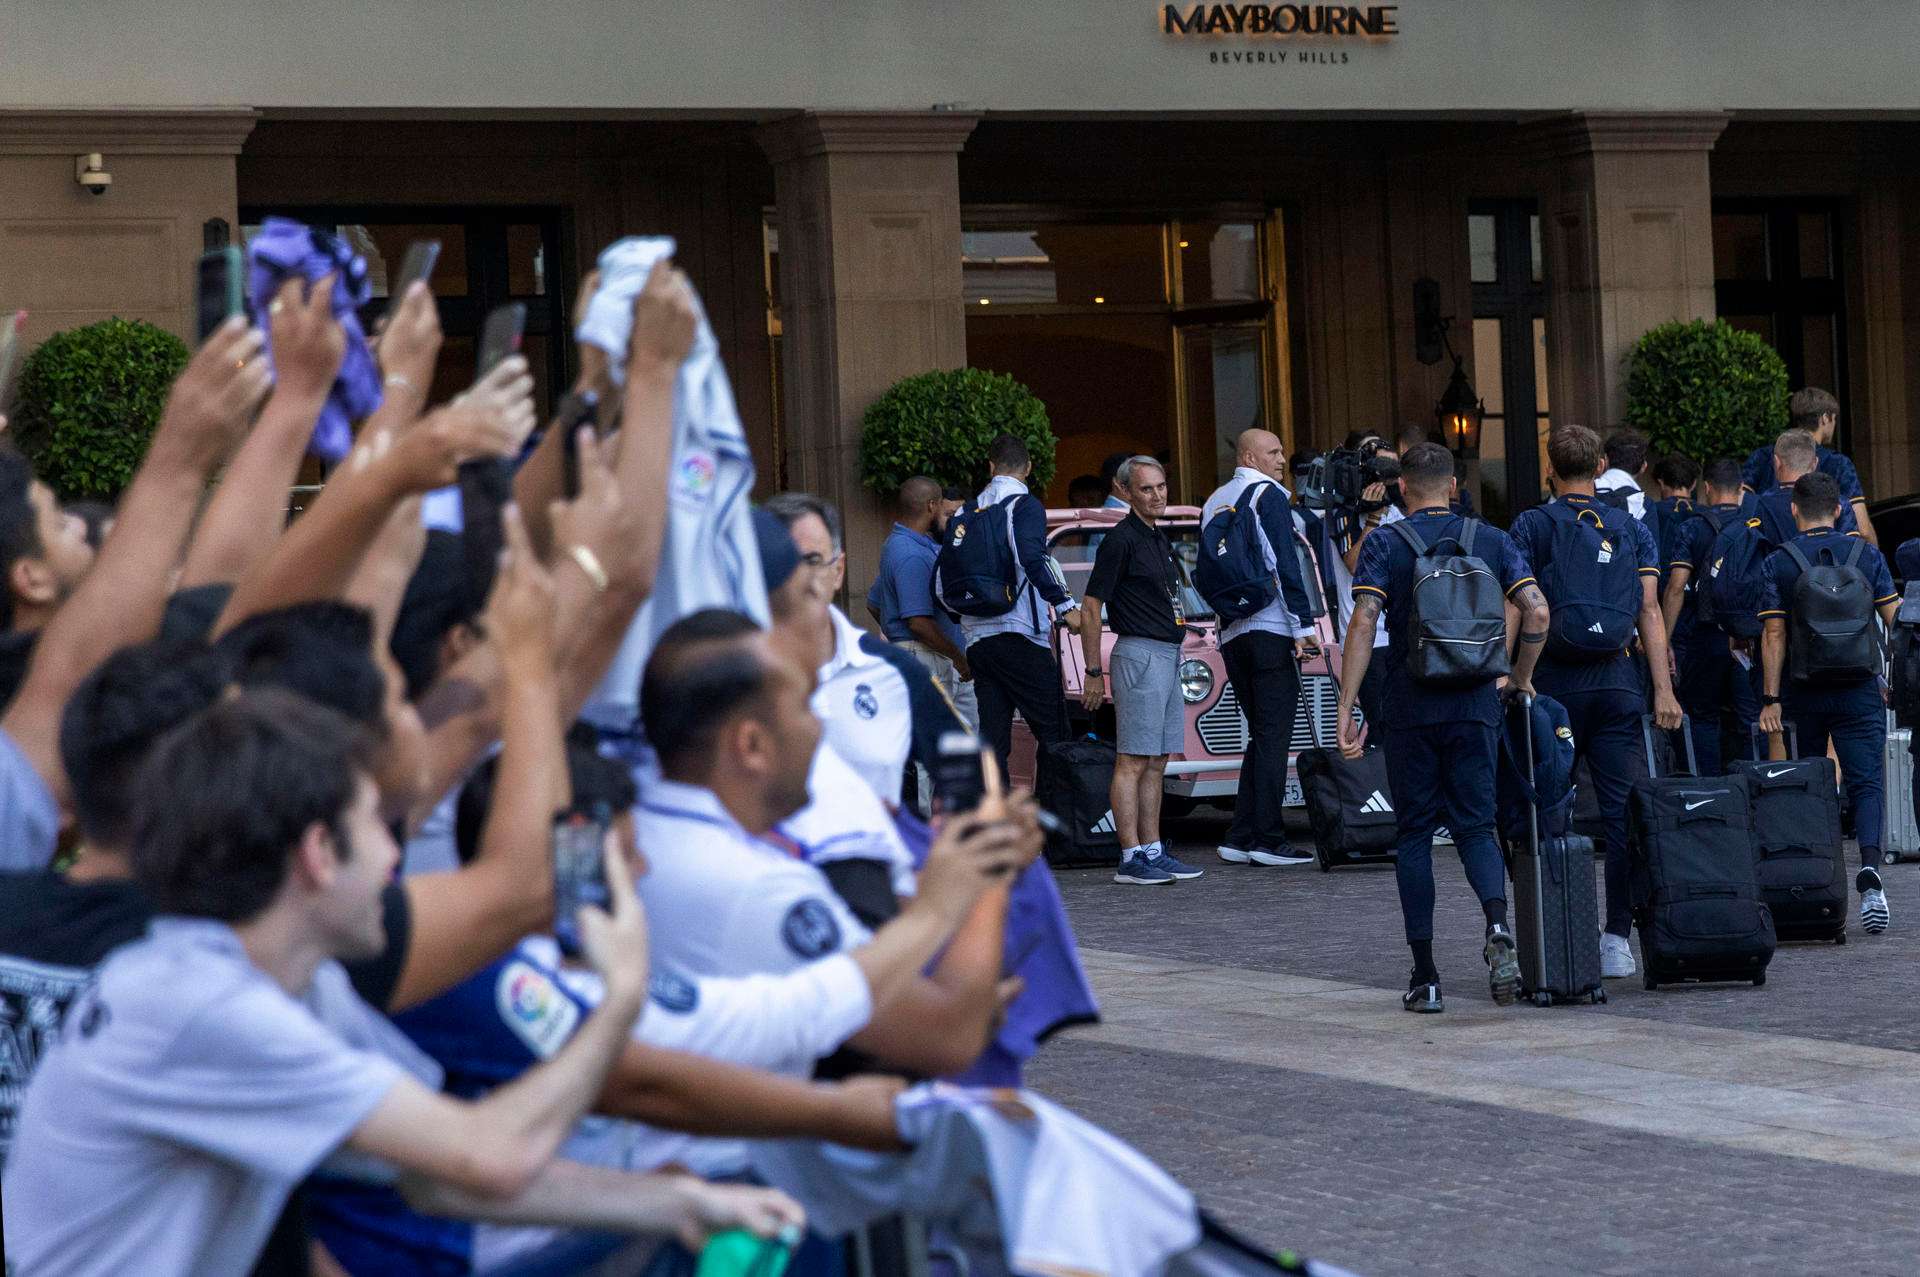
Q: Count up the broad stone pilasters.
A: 3